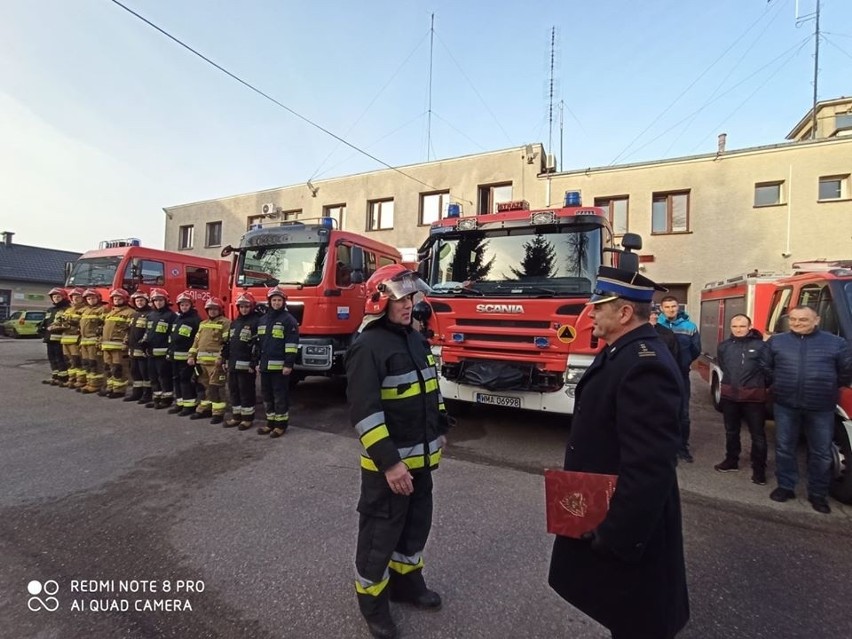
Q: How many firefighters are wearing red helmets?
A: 11